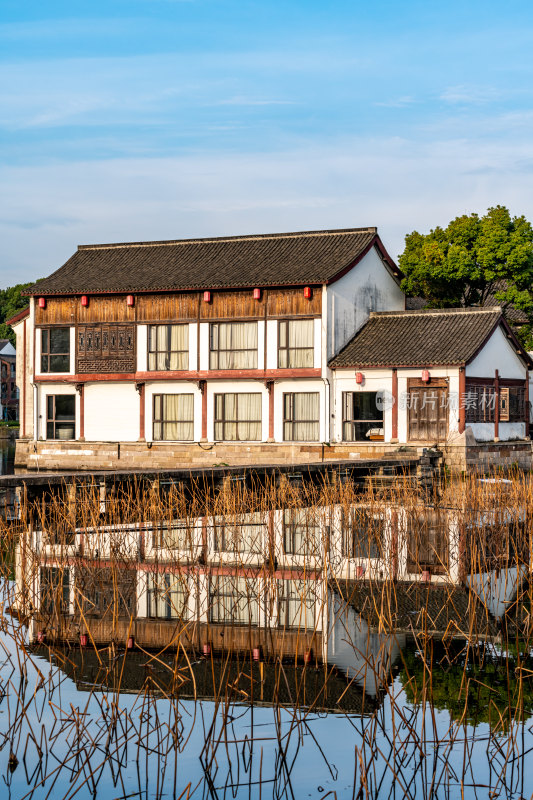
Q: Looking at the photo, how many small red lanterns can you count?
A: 8